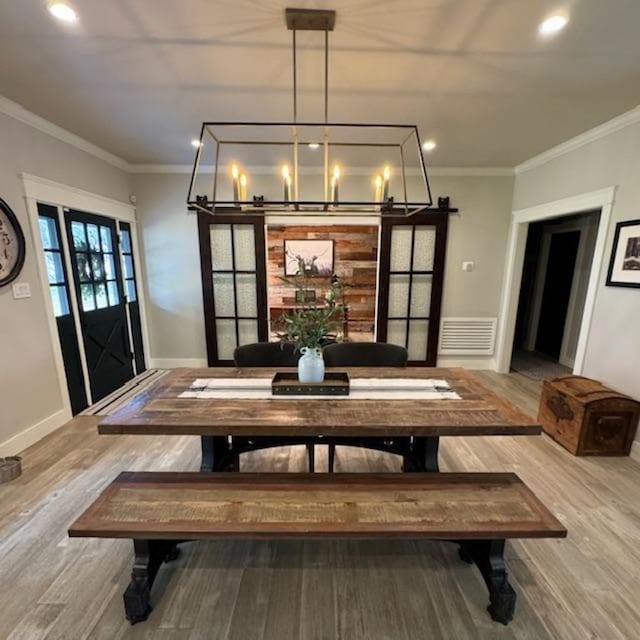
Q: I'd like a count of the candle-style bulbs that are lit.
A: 8